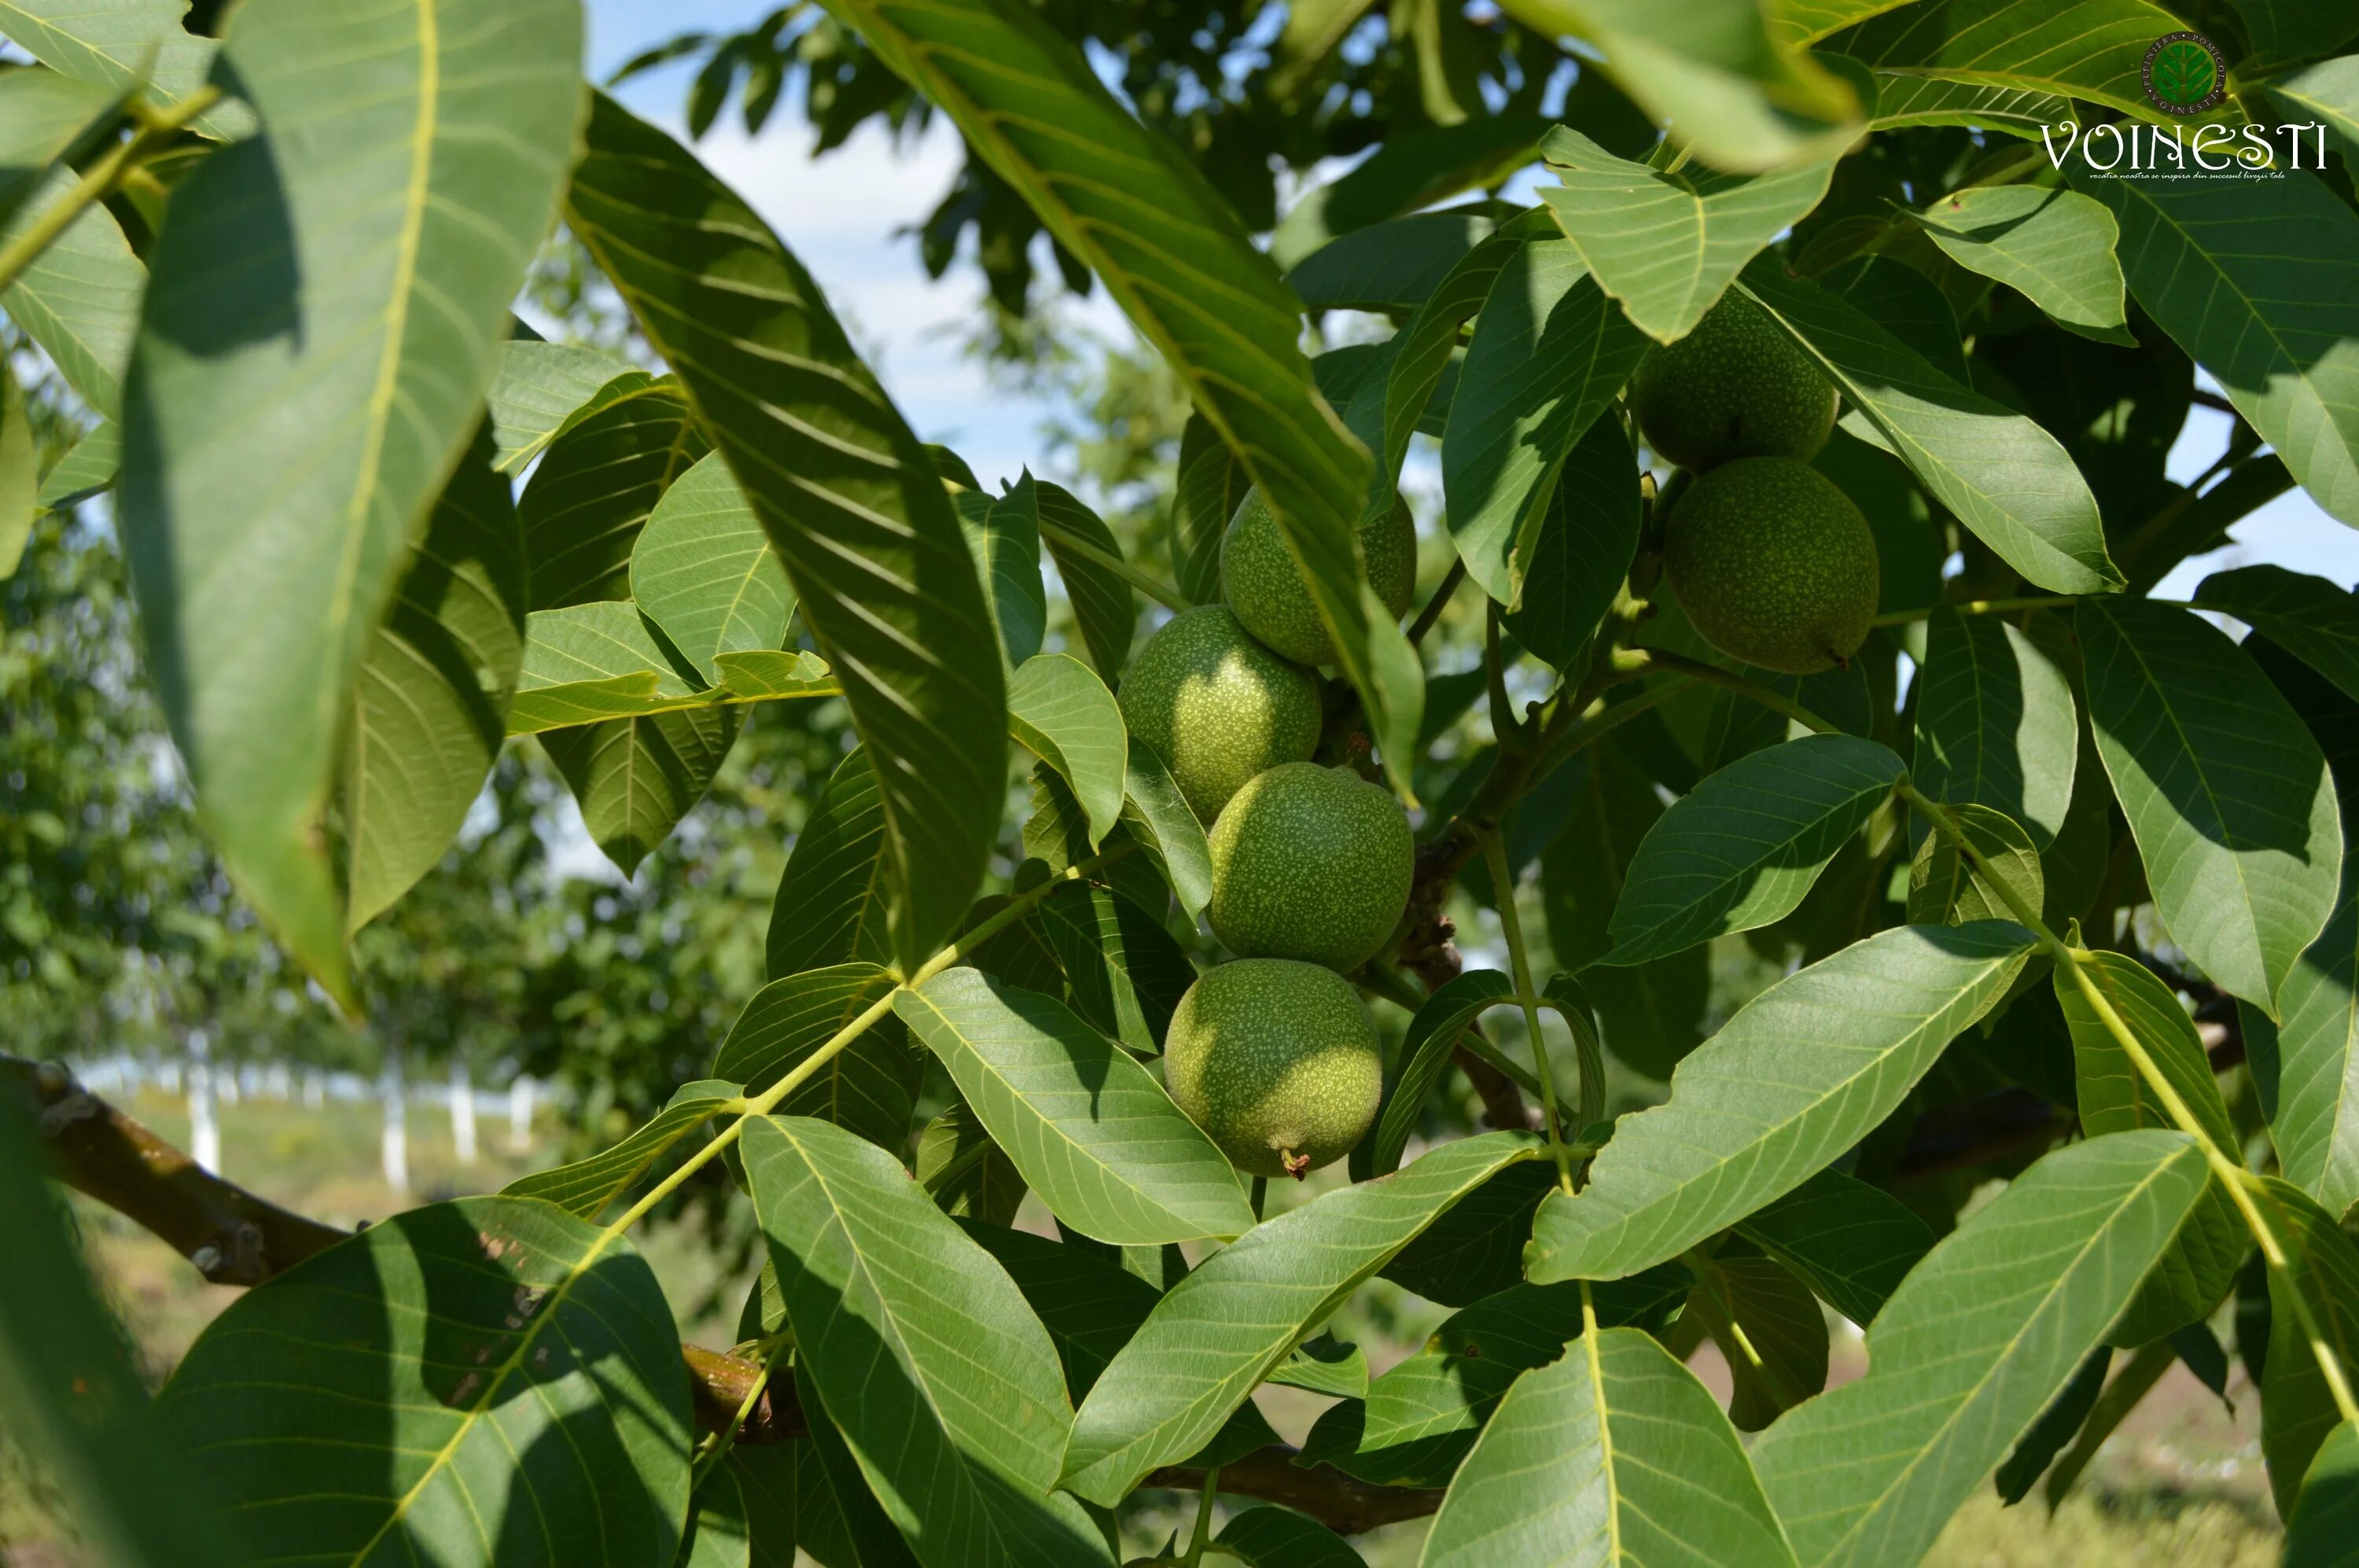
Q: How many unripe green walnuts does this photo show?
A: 6